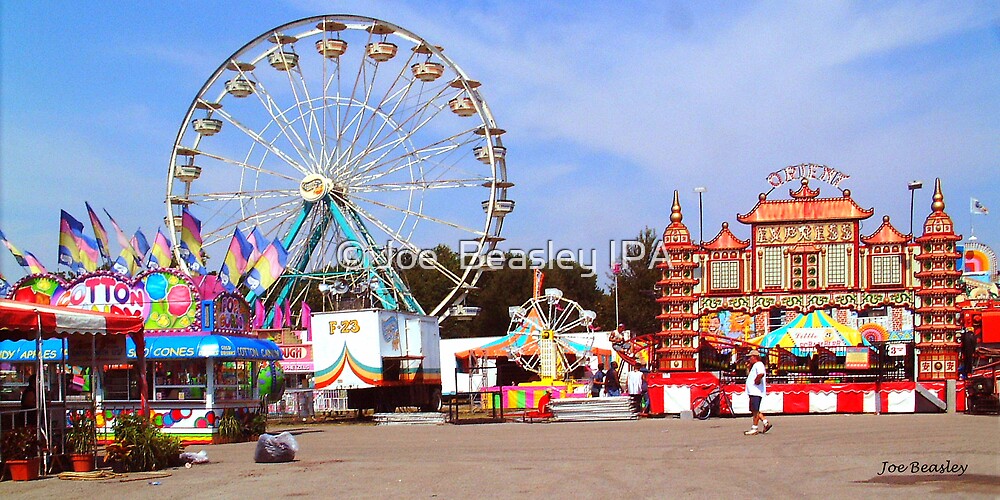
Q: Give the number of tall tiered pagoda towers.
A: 2